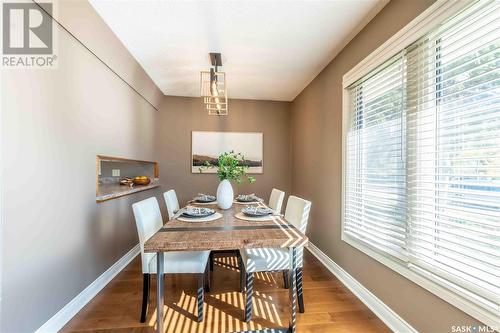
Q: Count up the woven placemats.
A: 4